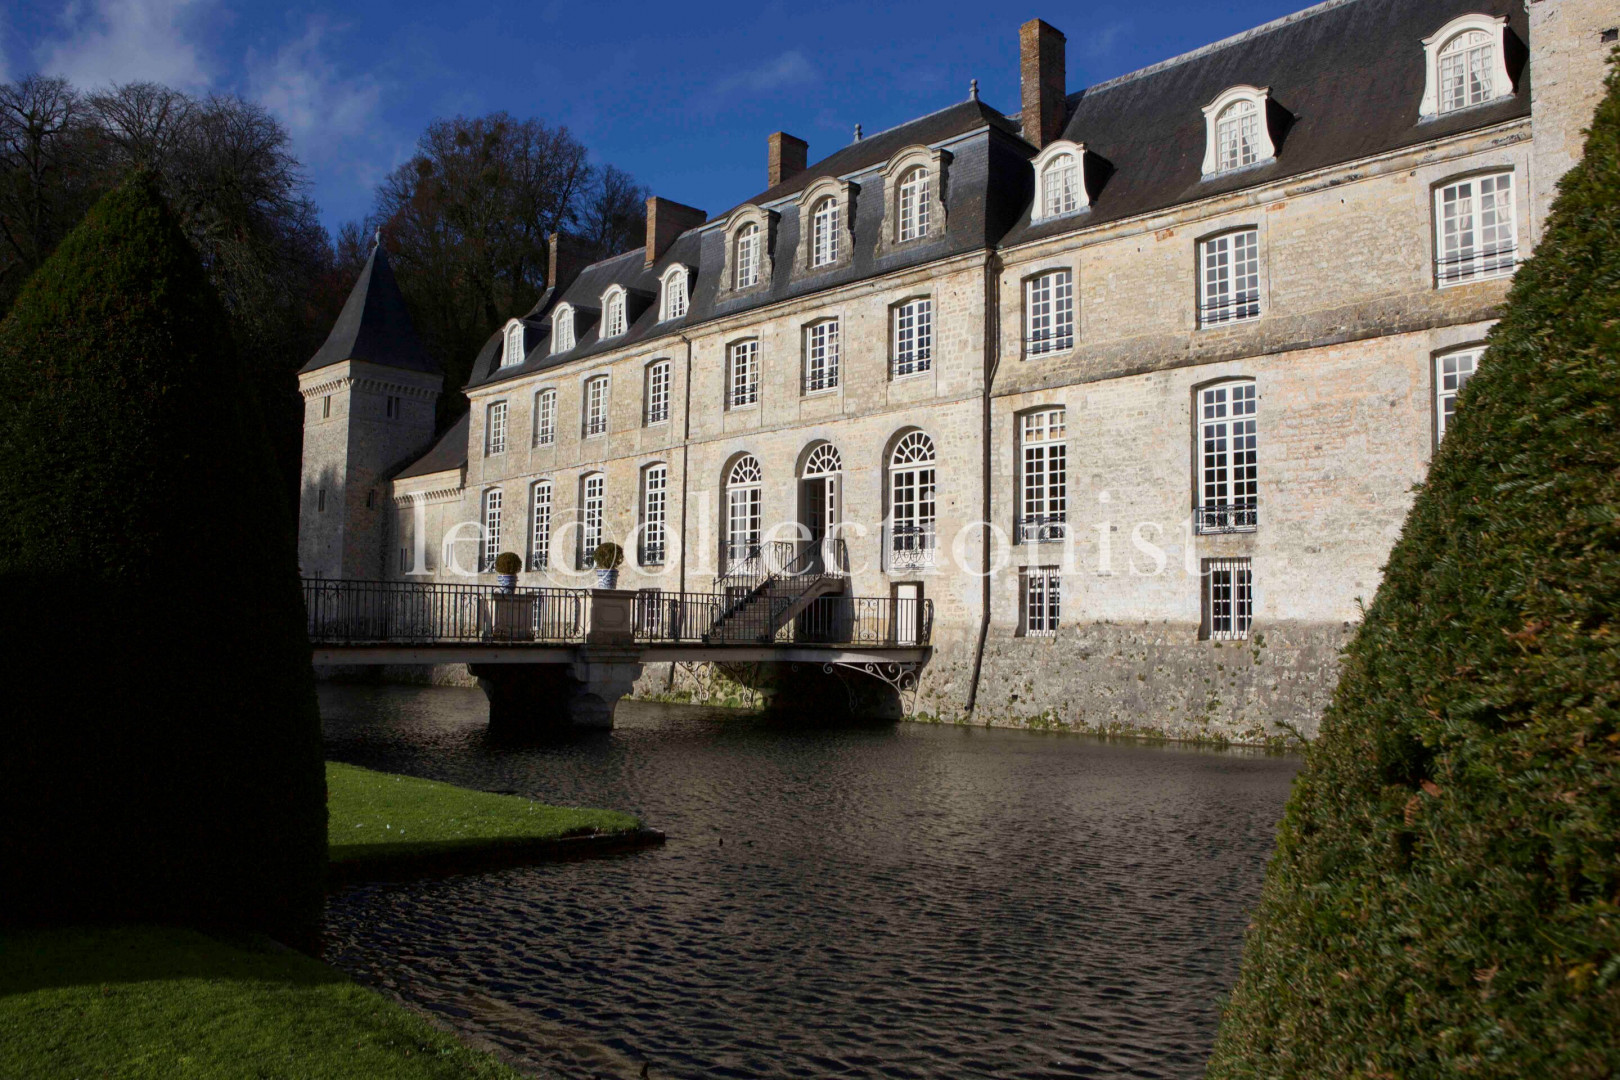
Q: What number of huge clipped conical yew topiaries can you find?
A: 2